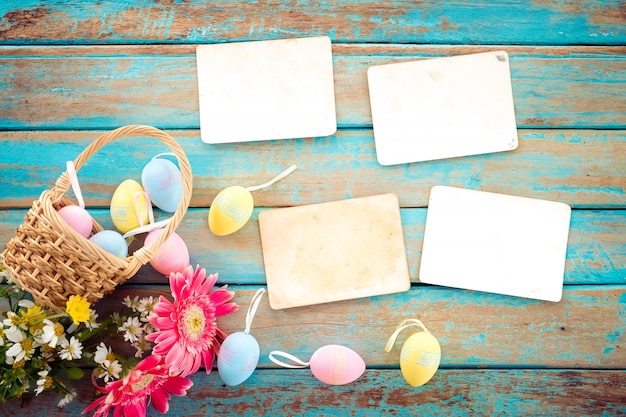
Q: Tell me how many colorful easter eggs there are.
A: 9